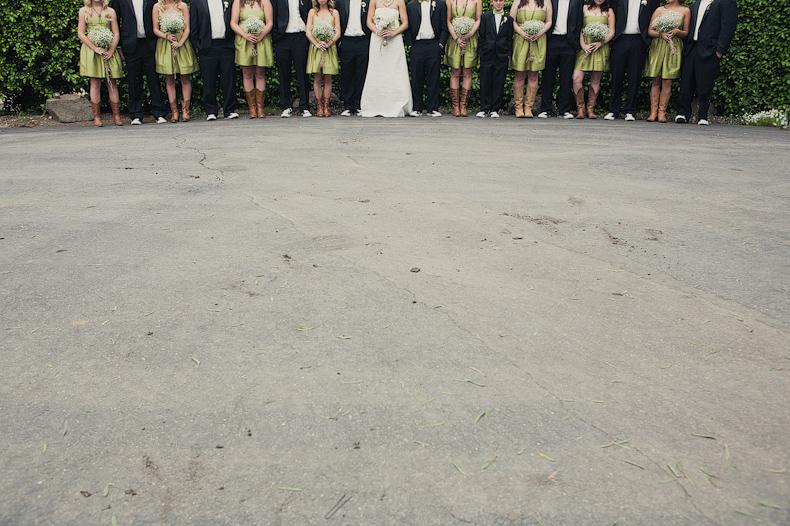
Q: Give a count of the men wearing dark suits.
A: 9